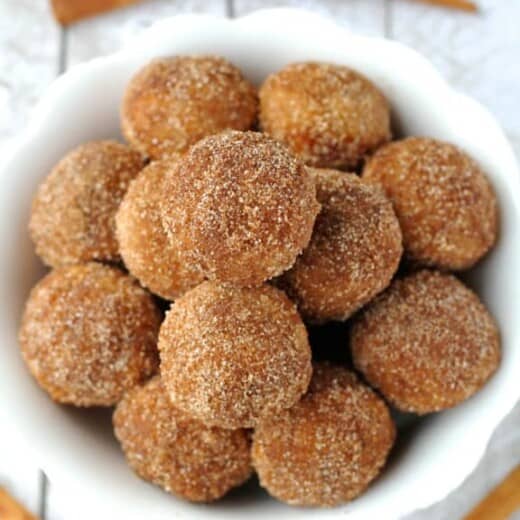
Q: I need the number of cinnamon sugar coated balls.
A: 12